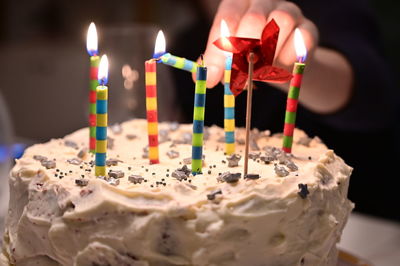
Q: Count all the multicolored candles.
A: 7